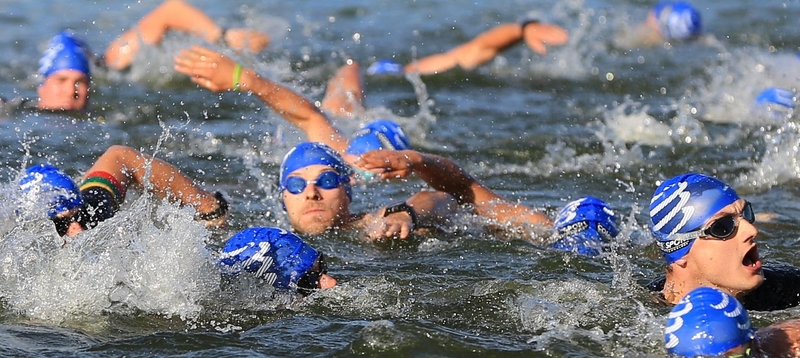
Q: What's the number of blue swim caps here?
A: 11